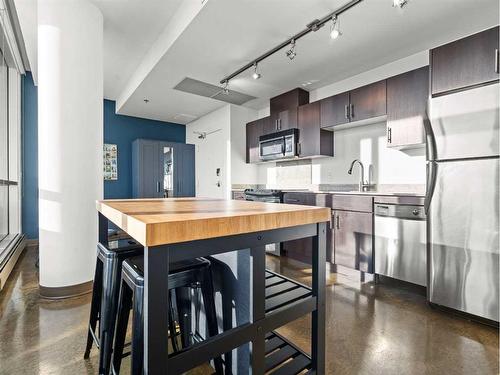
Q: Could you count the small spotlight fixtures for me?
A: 5